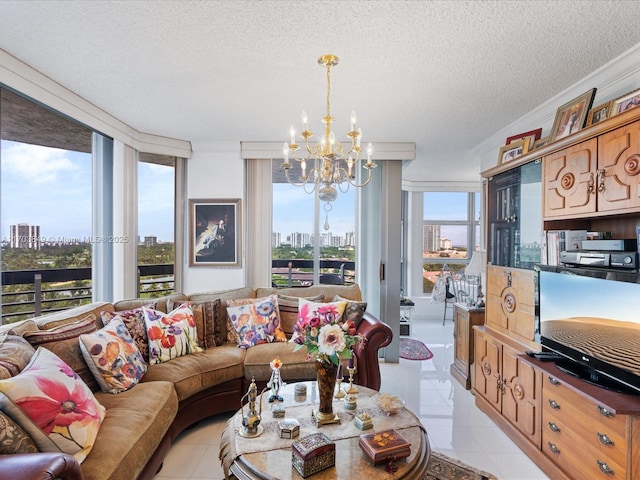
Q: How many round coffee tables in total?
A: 1